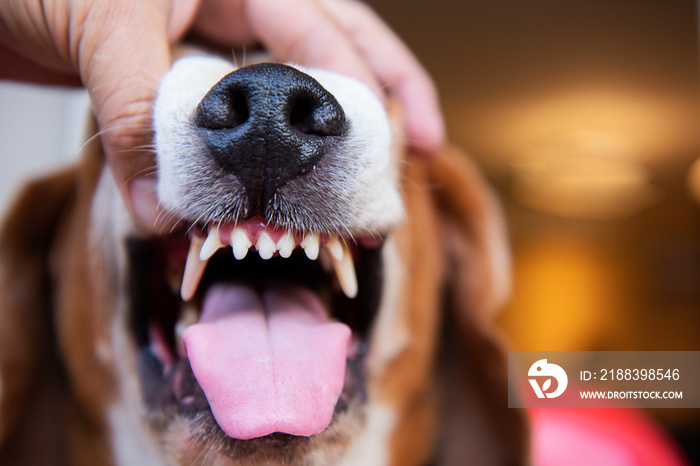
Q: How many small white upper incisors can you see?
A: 6